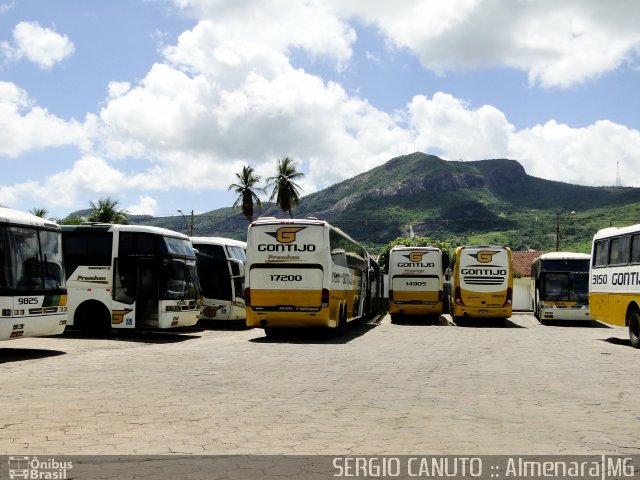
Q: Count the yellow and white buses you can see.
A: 4